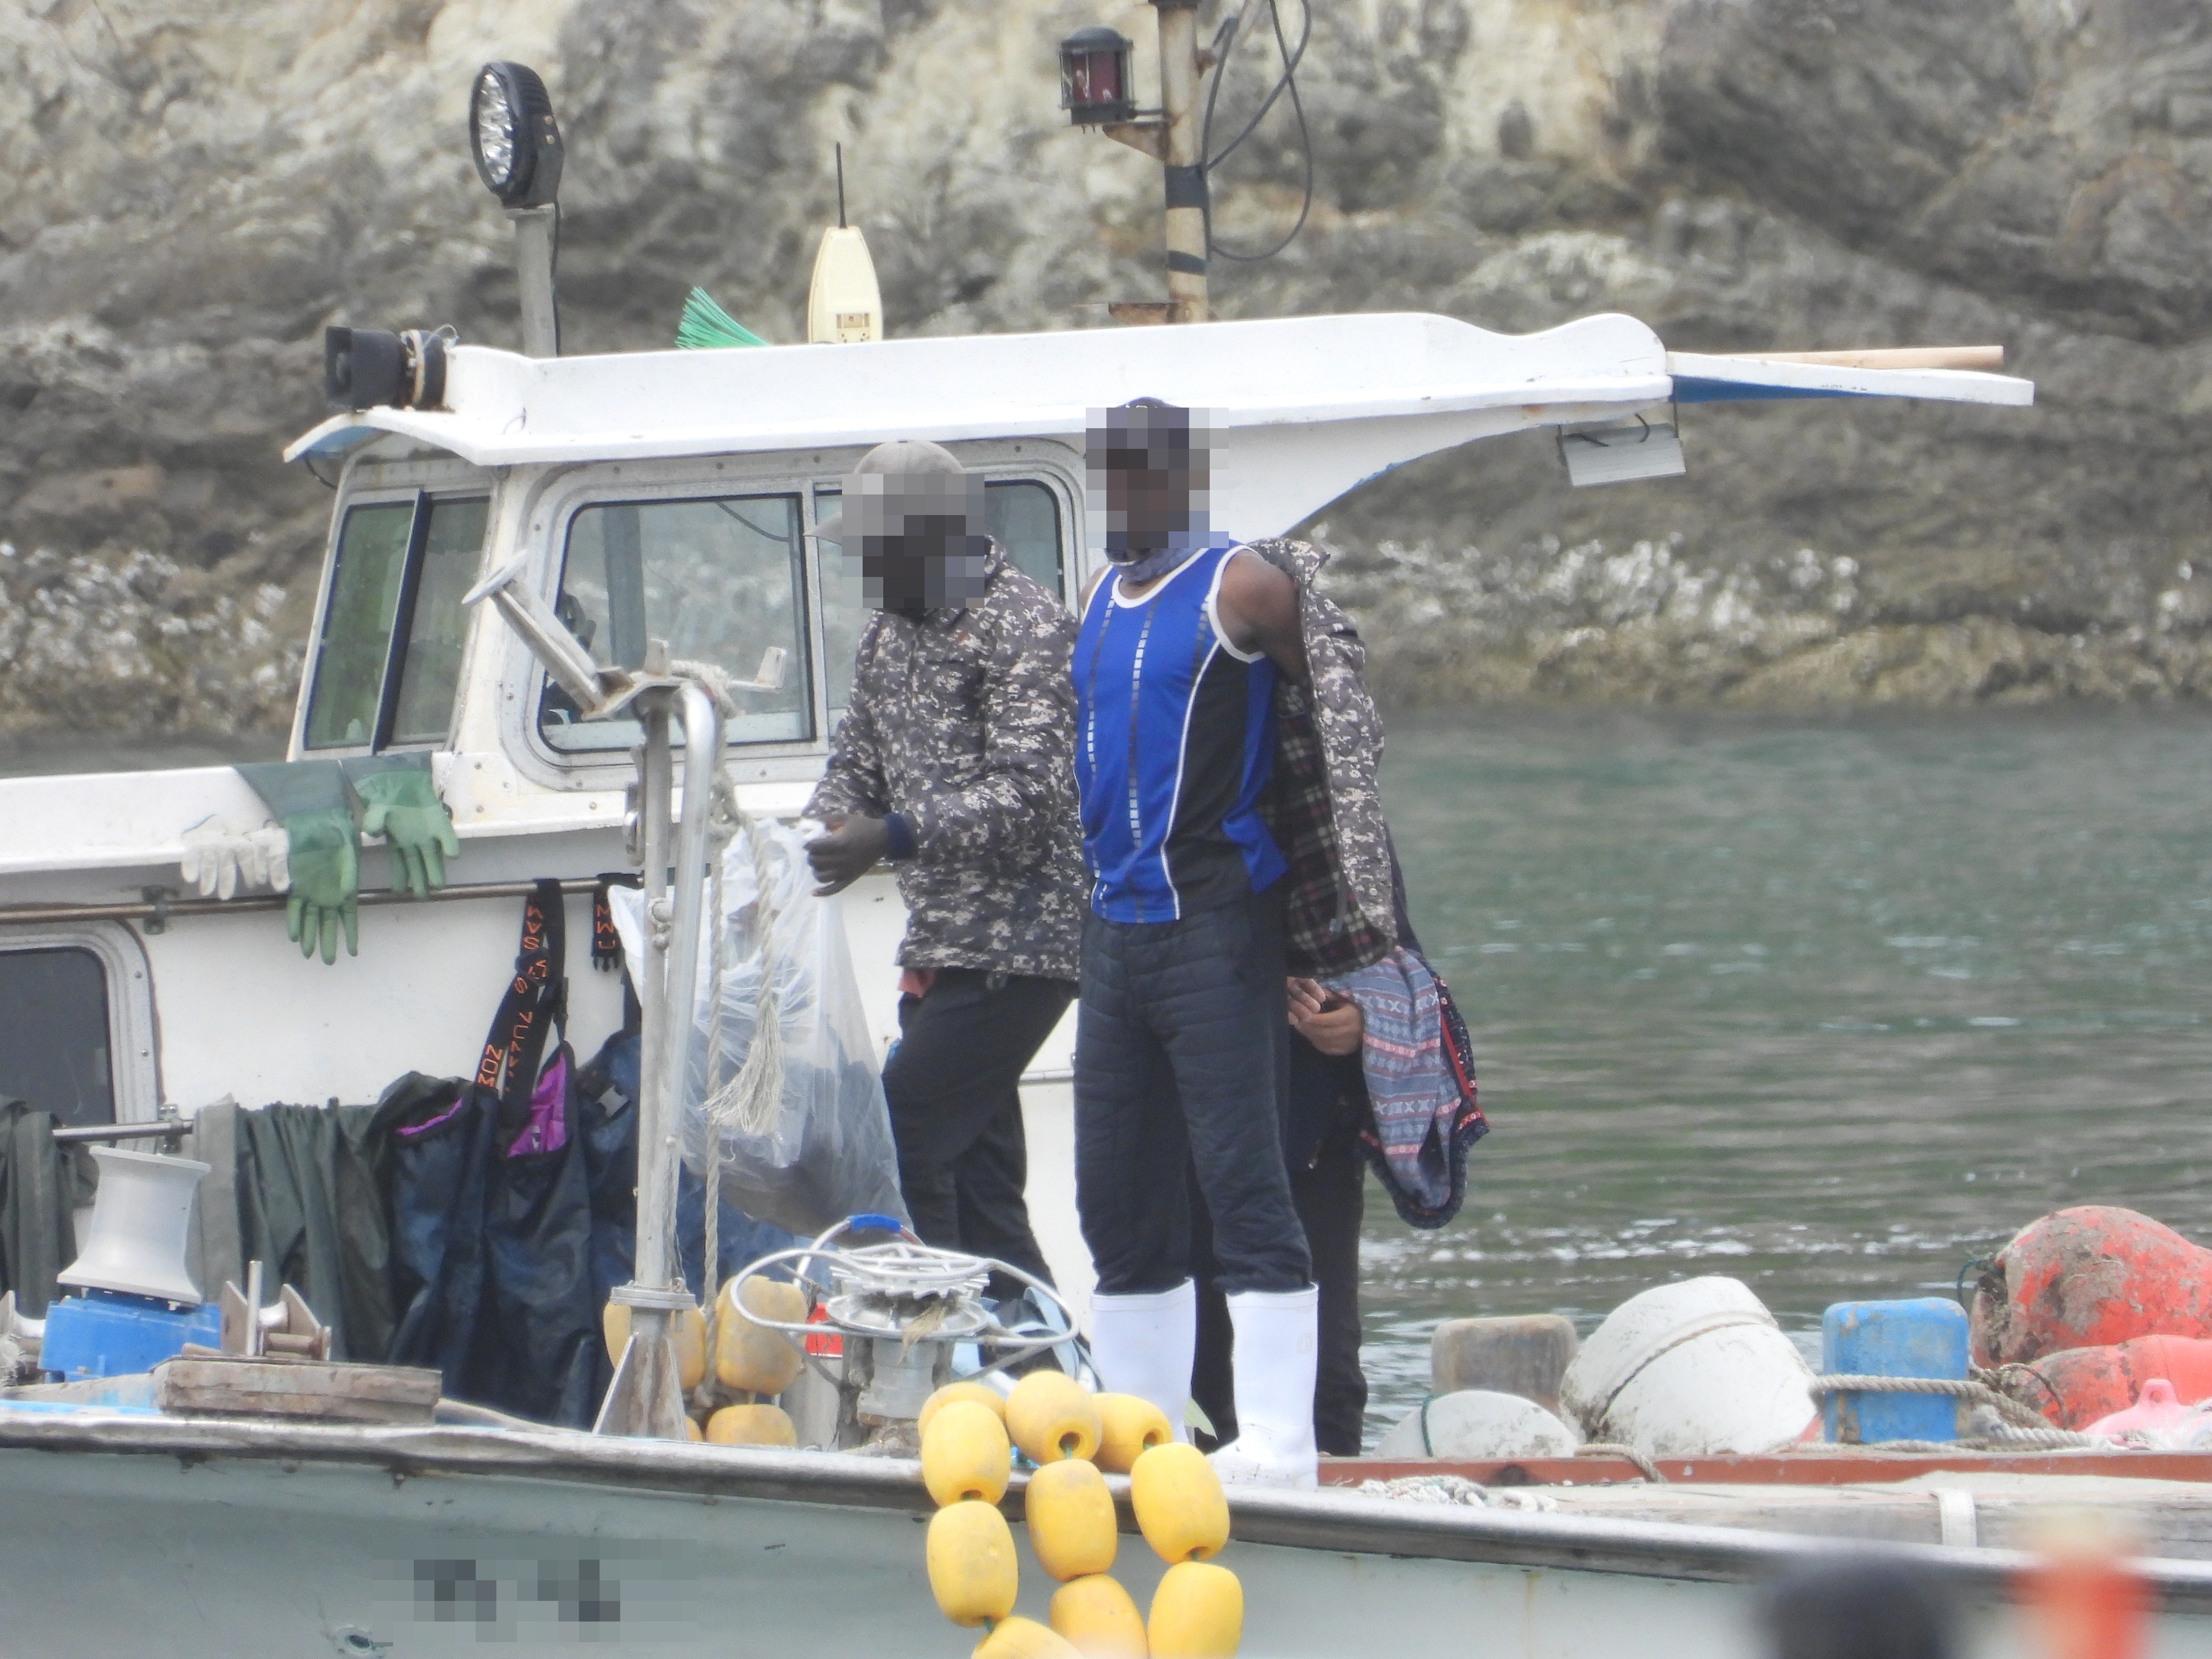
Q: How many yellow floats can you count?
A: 14